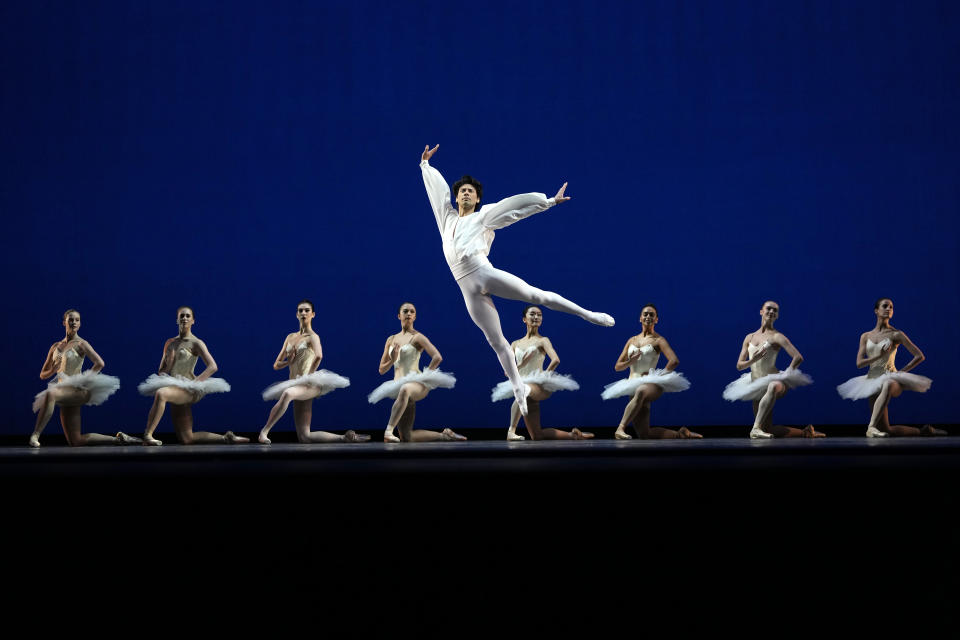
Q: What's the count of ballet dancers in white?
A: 9